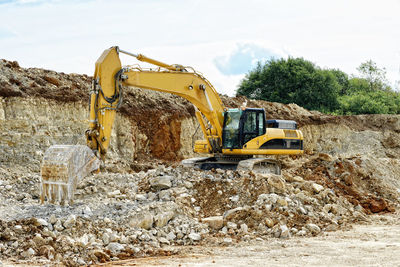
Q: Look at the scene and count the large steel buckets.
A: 1